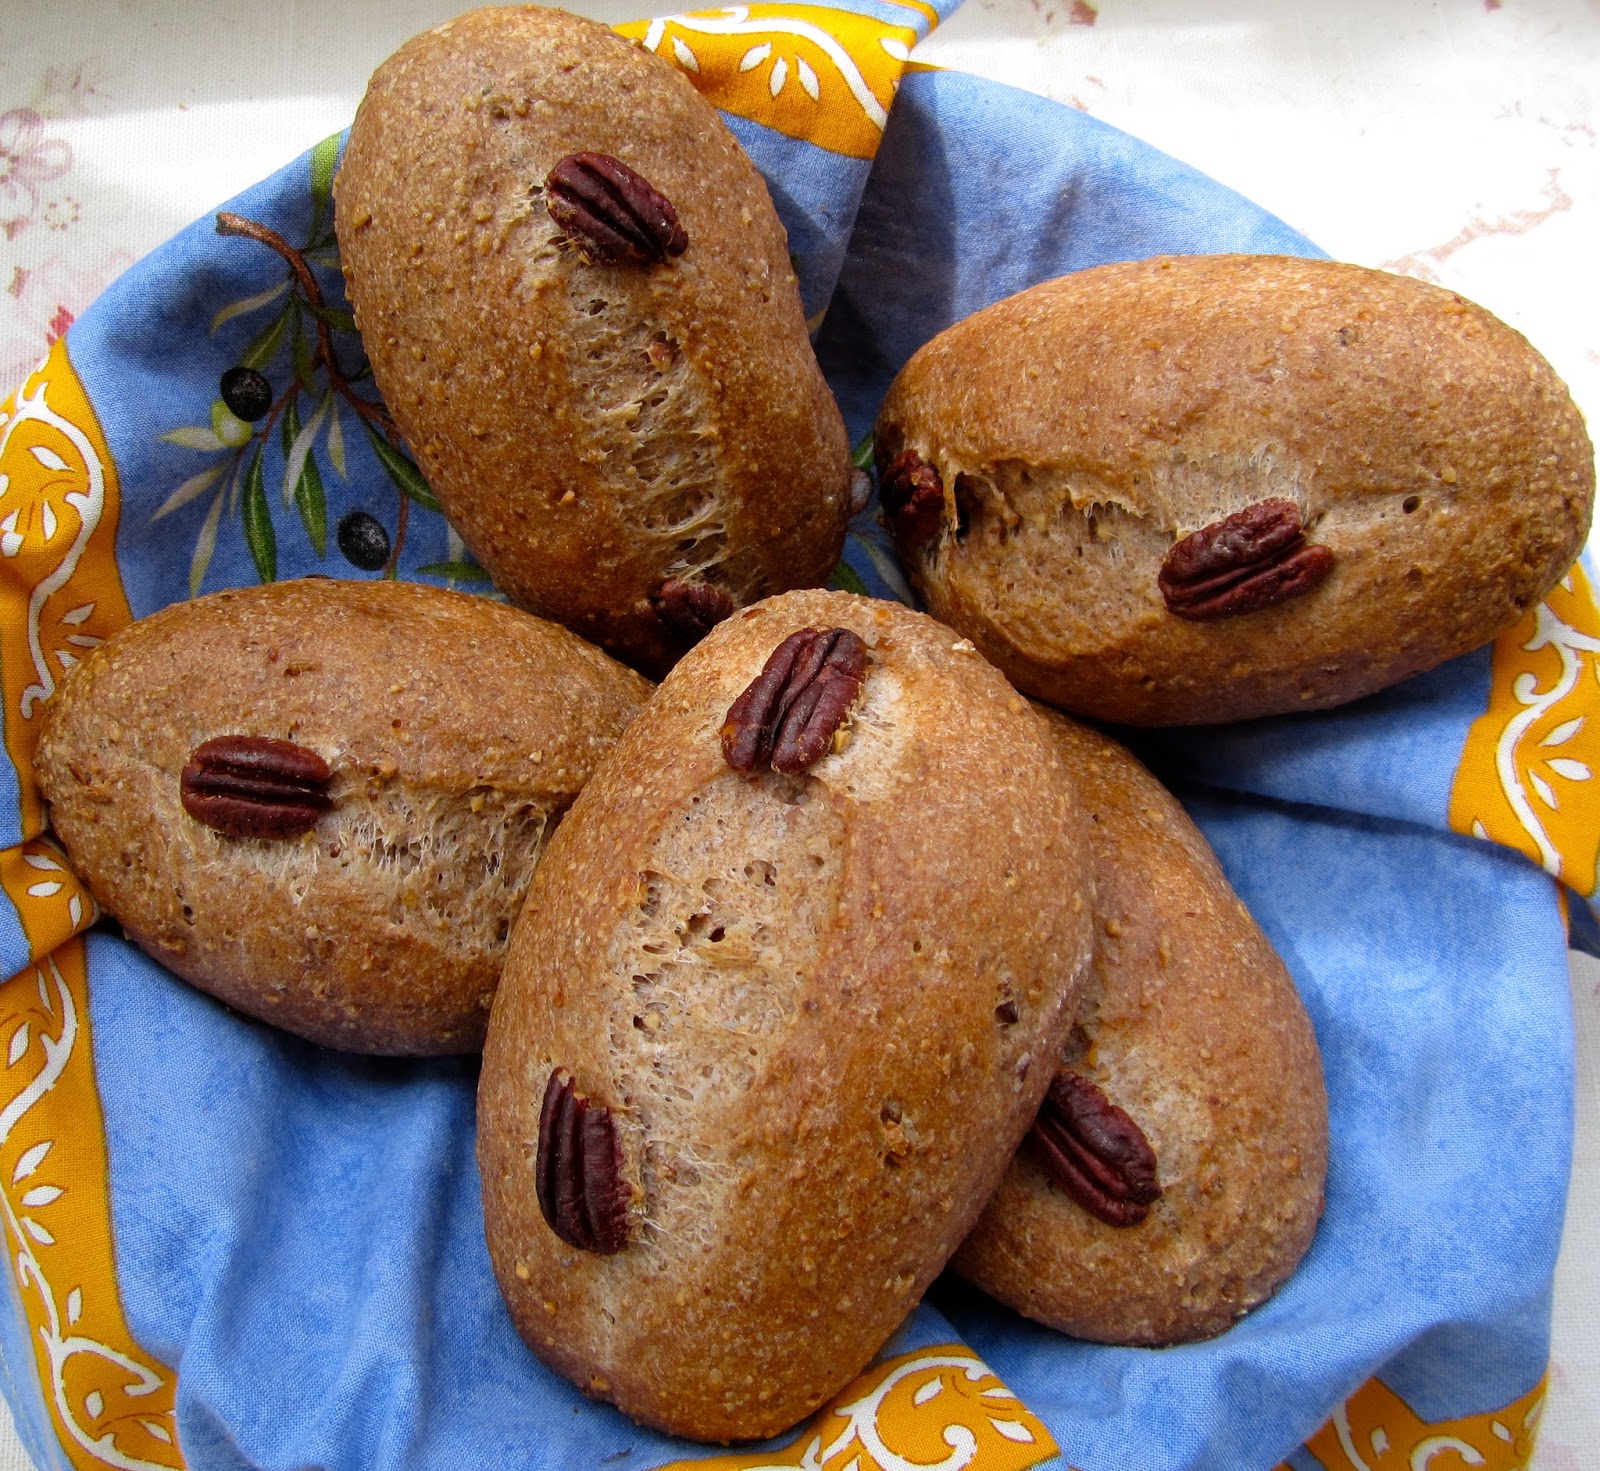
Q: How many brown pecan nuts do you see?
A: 8